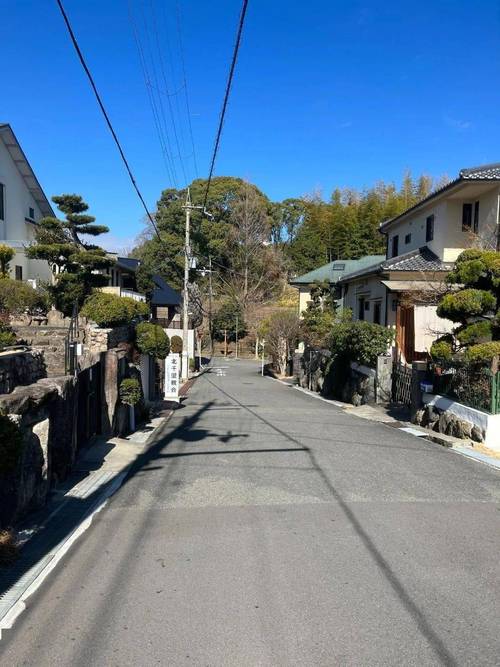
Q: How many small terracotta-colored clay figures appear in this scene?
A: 0